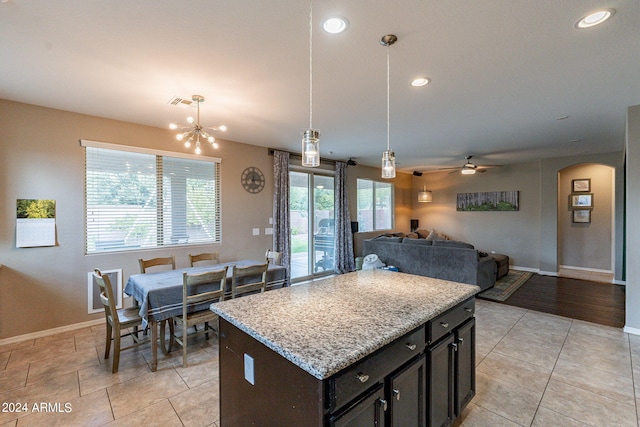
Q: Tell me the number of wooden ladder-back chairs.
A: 6